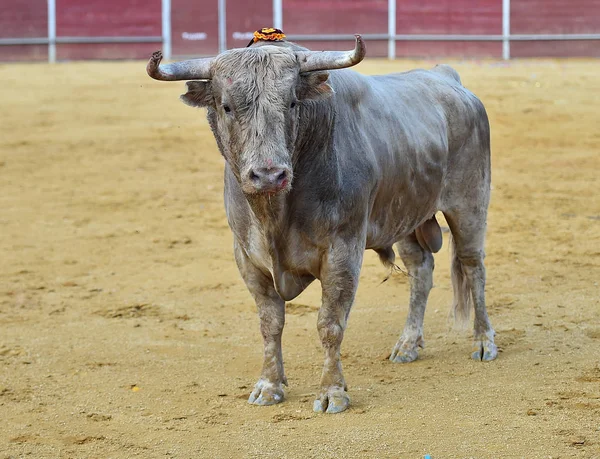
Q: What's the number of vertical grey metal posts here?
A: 6